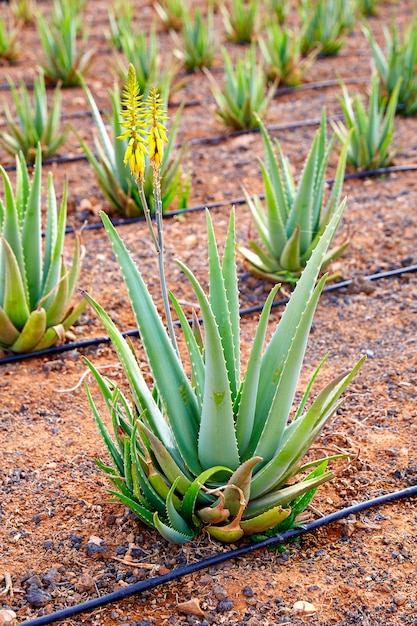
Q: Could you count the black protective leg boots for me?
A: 0